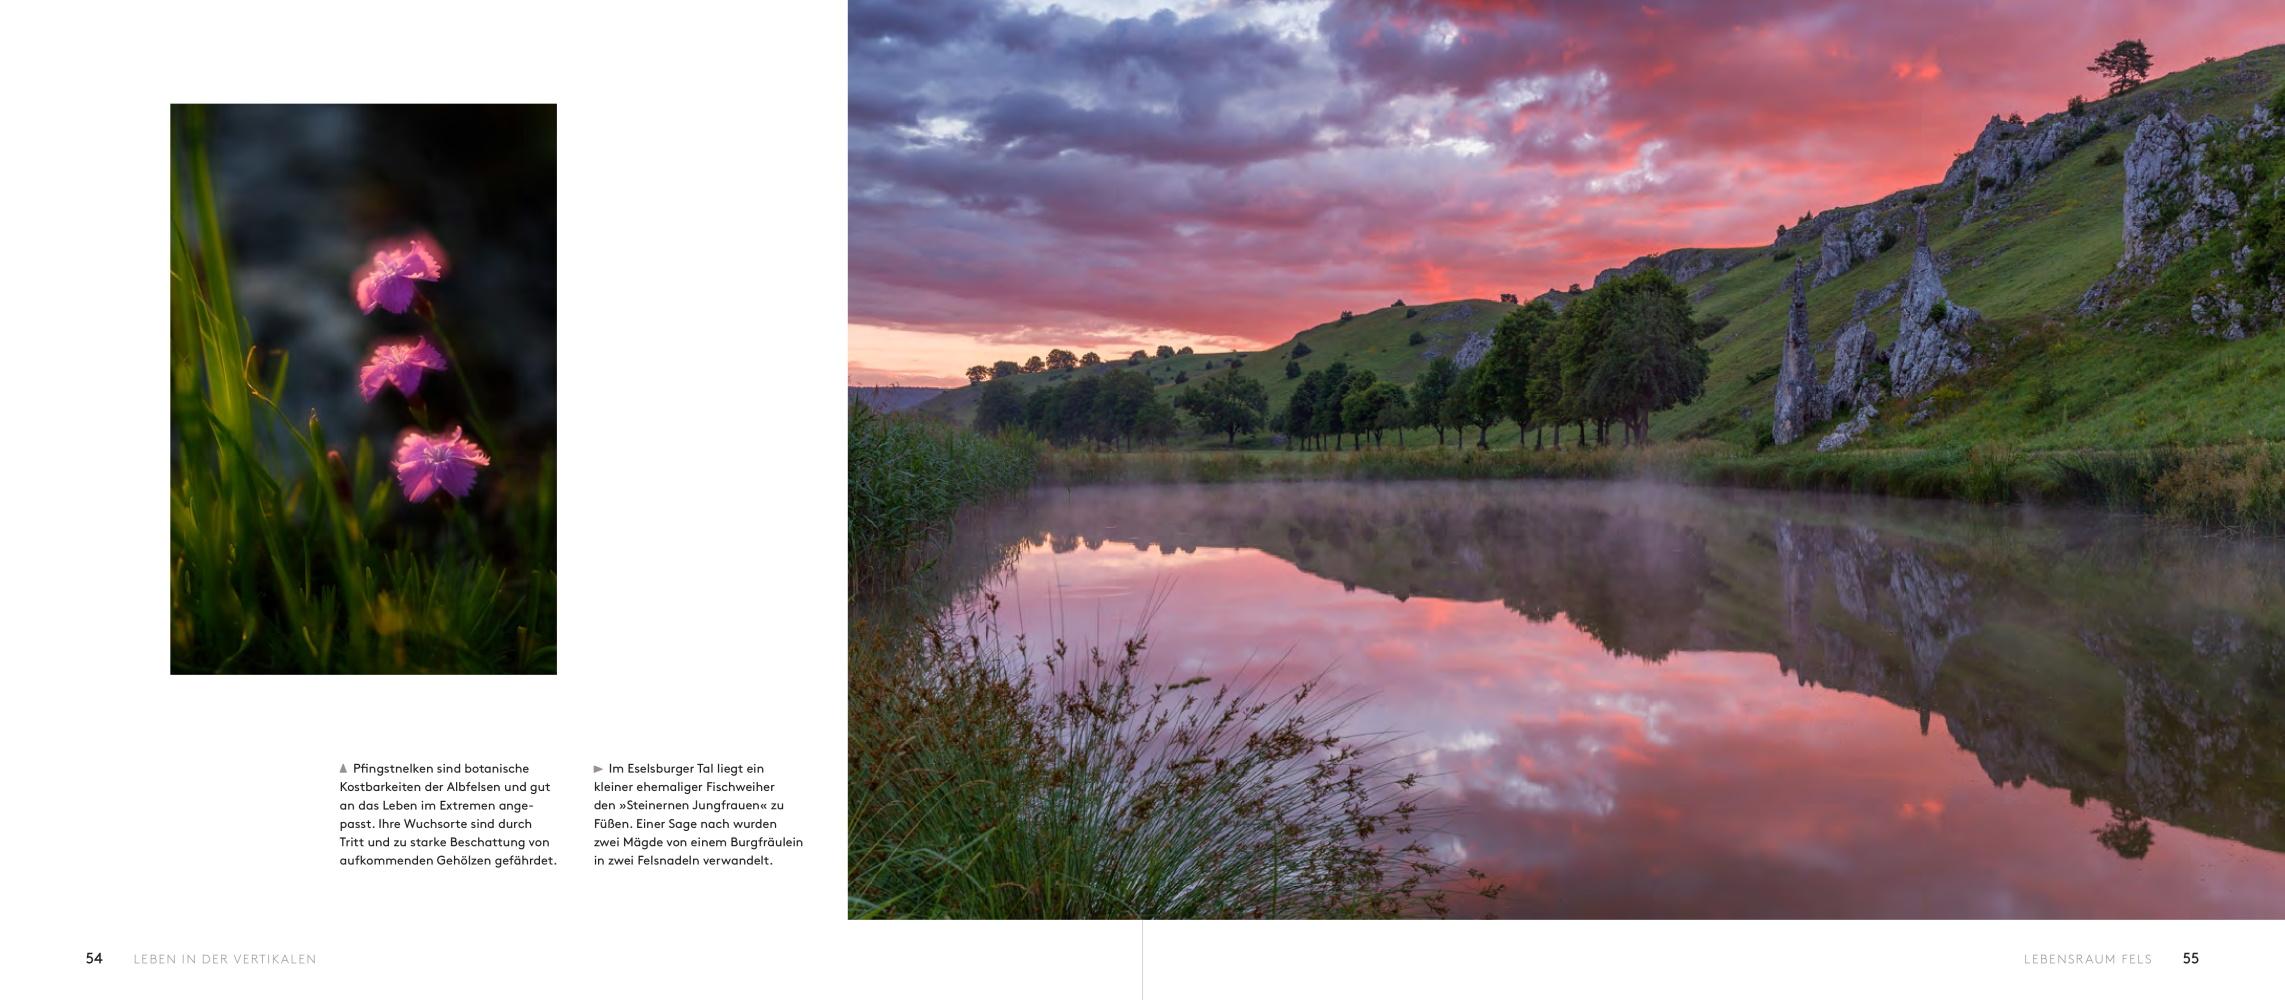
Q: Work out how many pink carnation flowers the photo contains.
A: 3